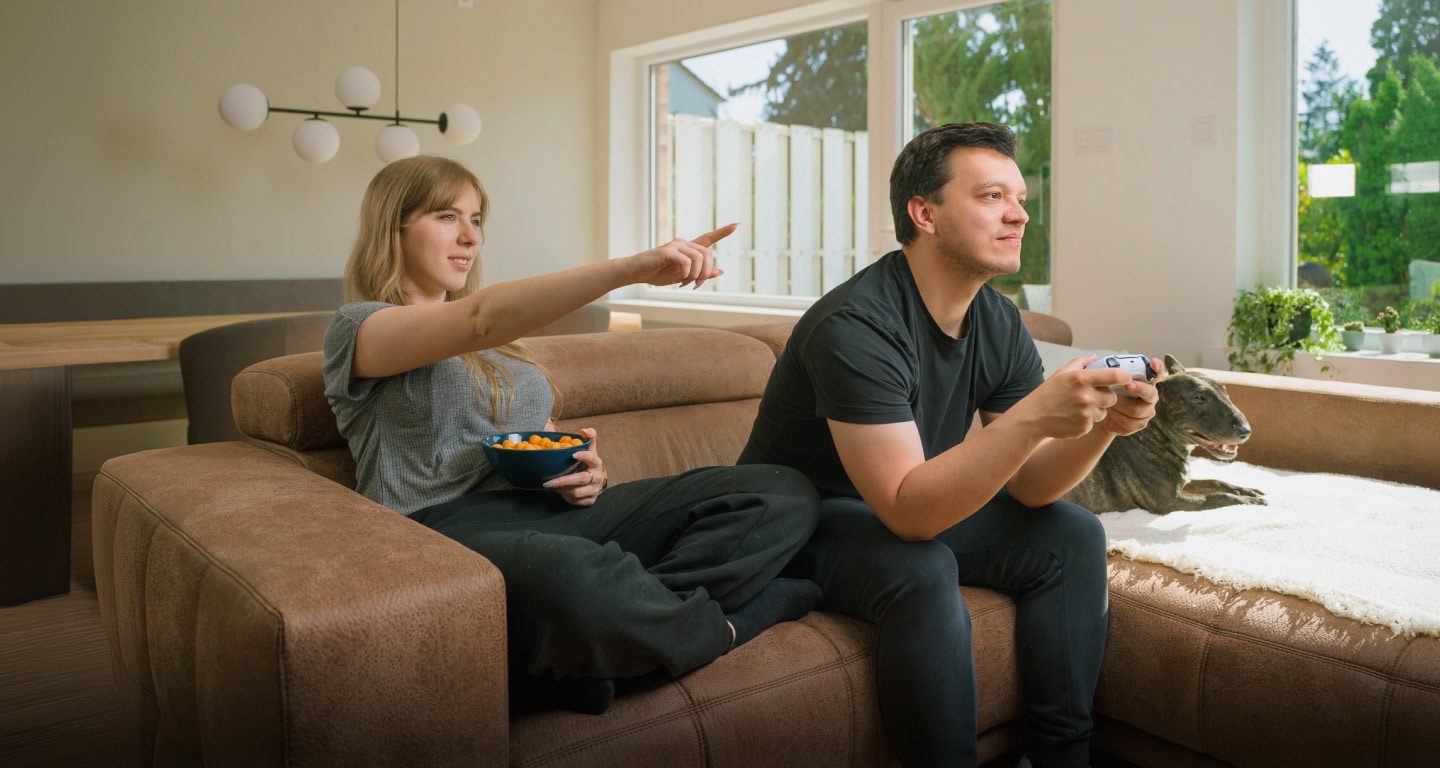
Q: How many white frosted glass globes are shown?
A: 5